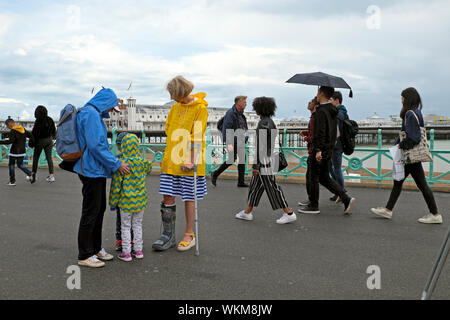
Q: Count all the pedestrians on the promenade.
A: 12